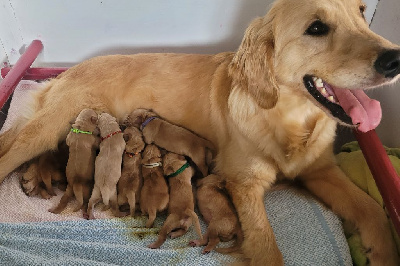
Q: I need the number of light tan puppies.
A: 1